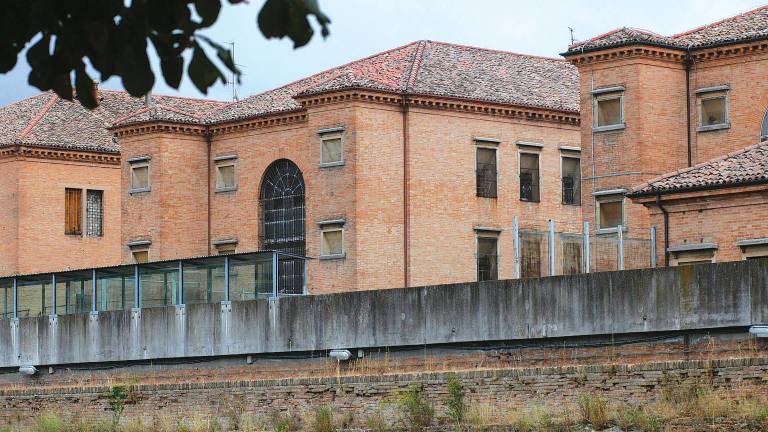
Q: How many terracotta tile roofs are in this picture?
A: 4